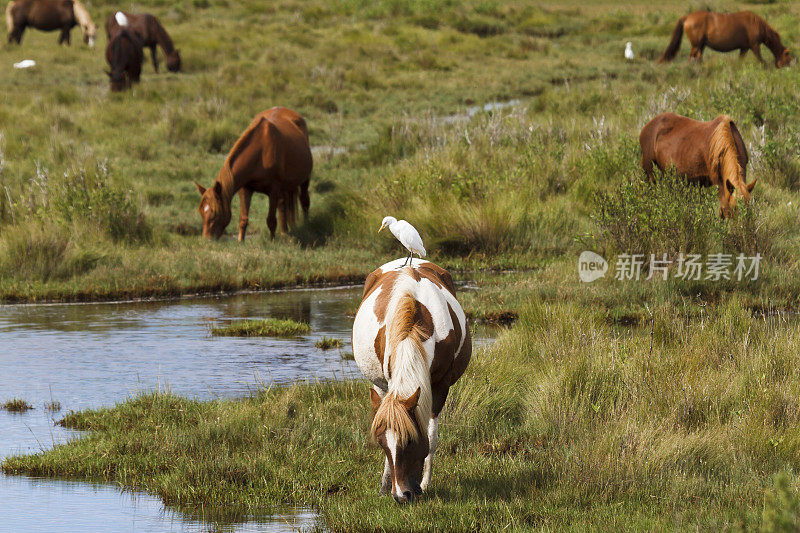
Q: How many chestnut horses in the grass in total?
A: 3